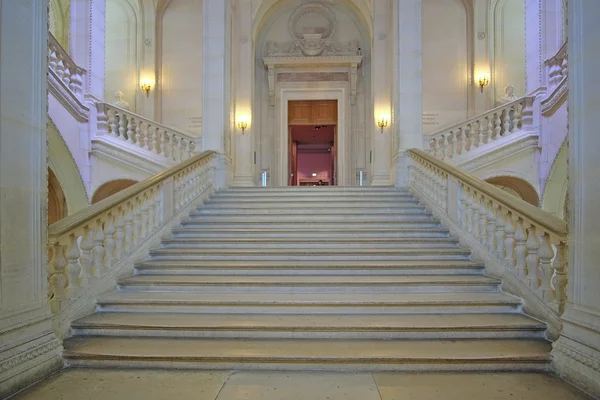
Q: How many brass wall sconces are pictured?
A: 4